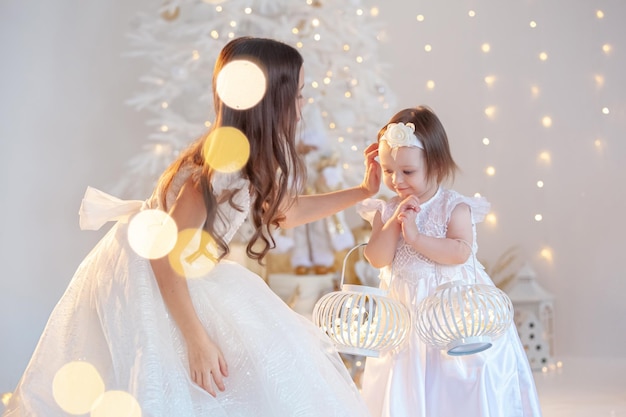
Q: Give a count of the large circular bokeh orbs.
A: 6